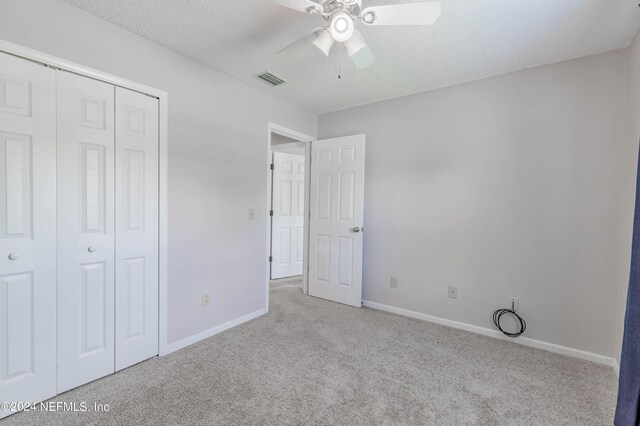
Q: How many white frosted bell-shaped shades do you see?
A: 3